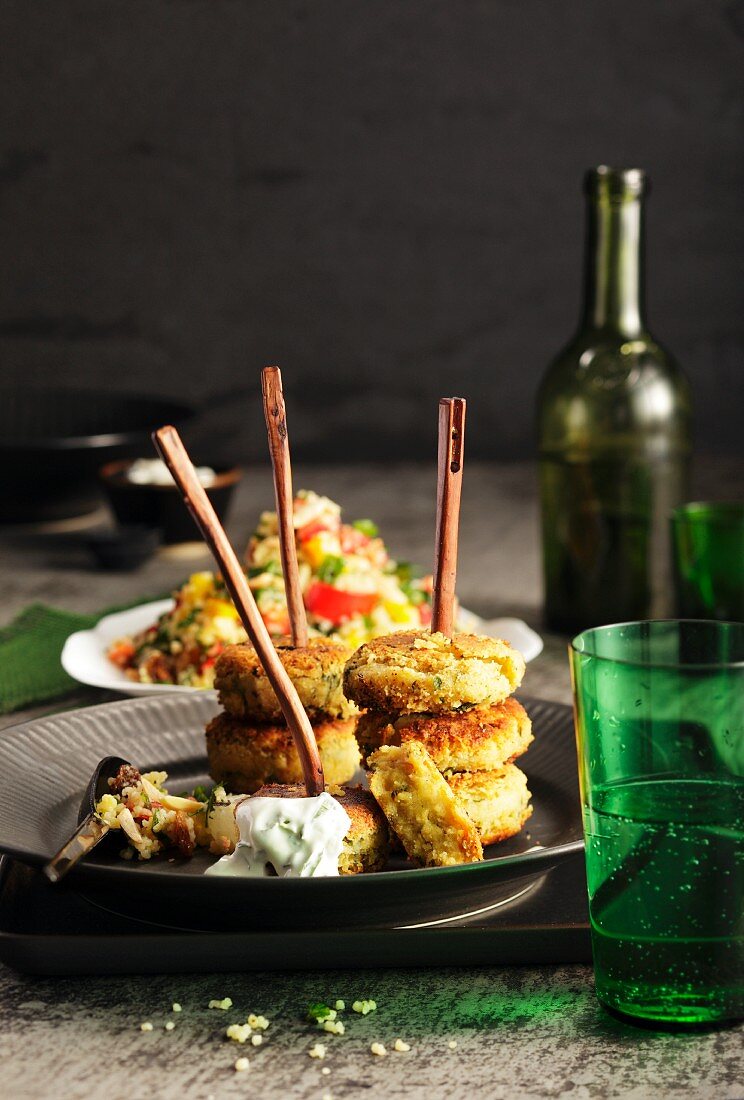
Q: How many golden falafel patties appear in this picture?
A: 7